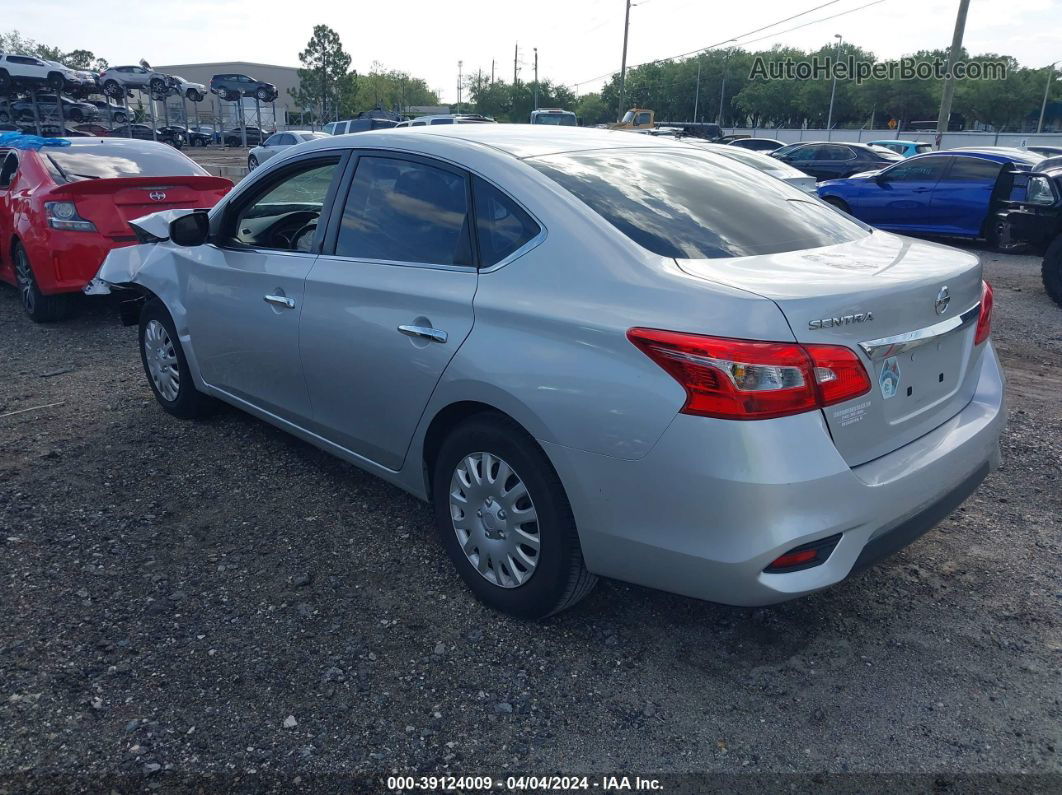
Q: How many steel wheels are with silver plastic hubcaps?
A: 2